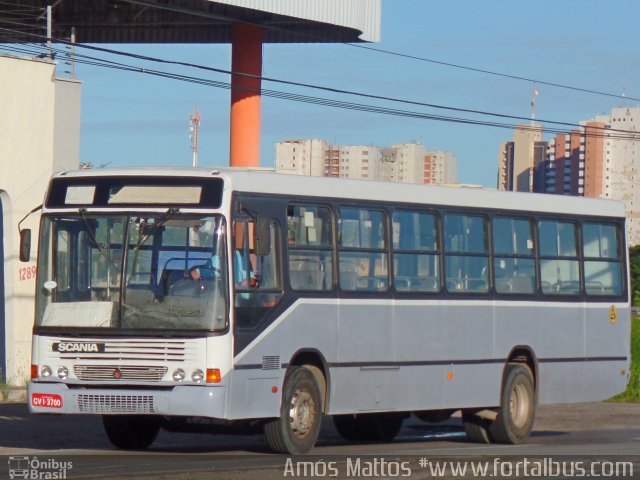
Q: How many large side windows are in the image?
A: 7